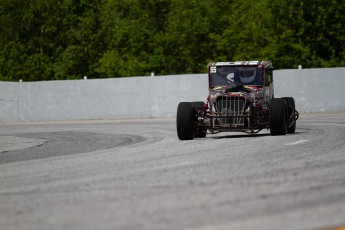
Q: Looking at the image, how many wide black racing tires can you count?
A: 4